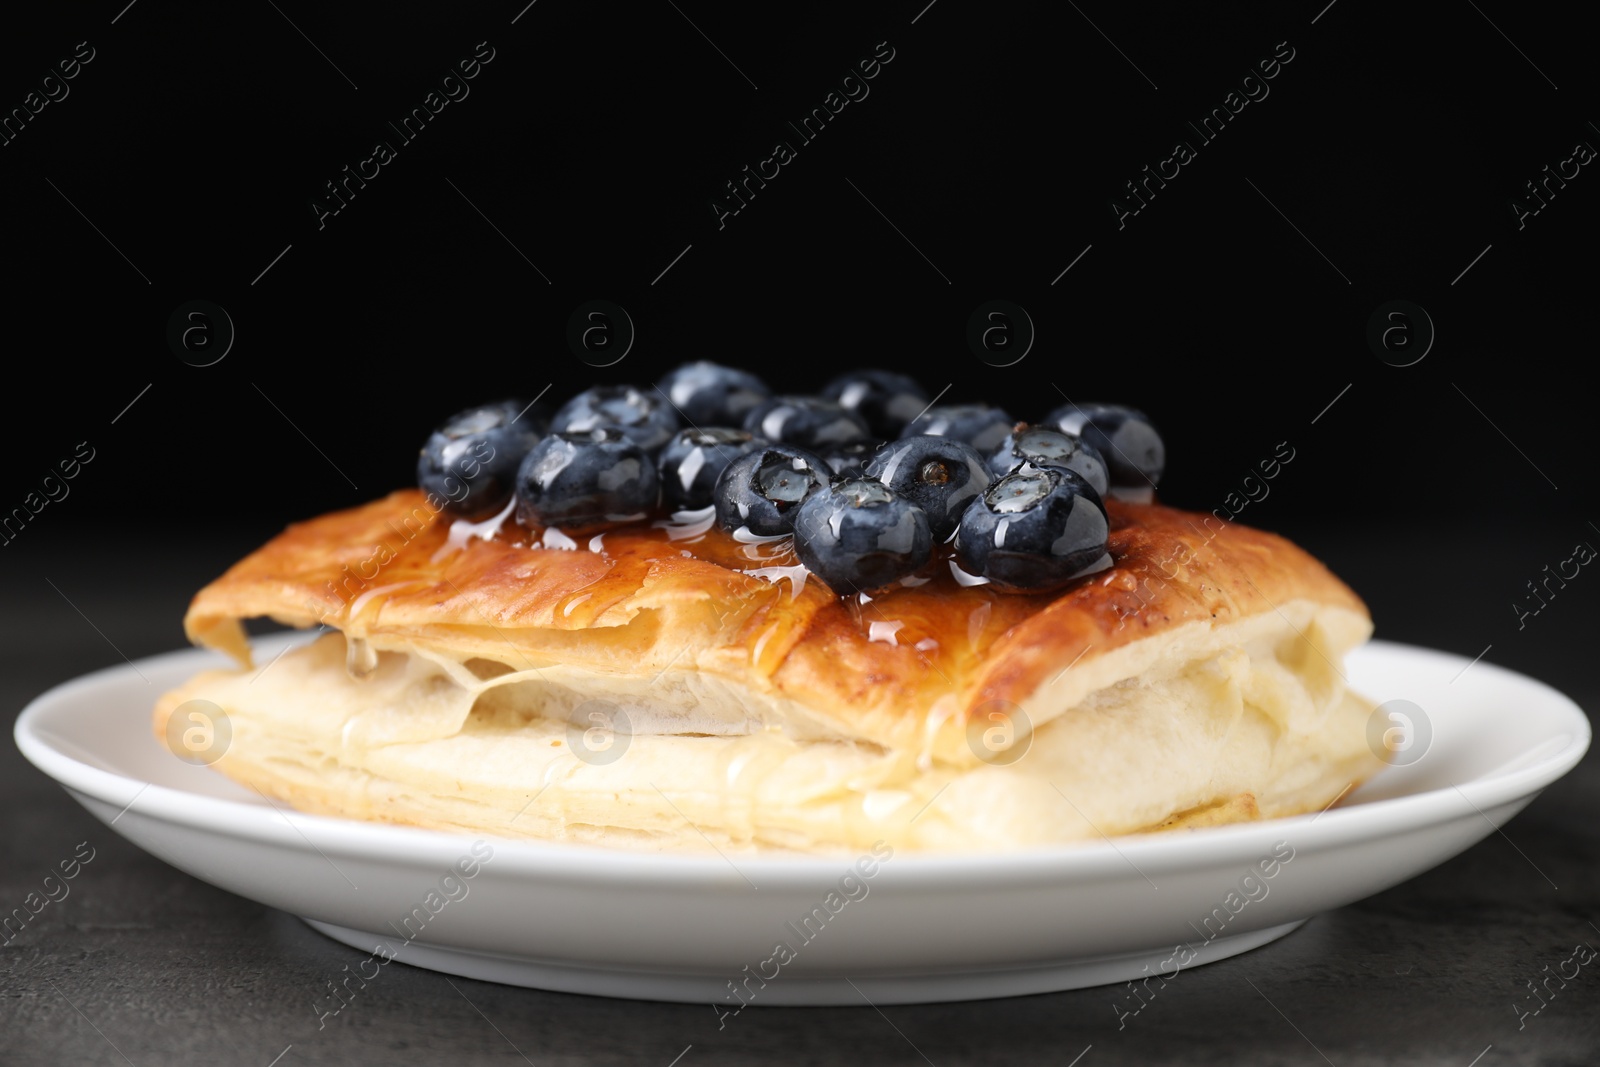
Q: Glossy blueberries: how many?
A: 15